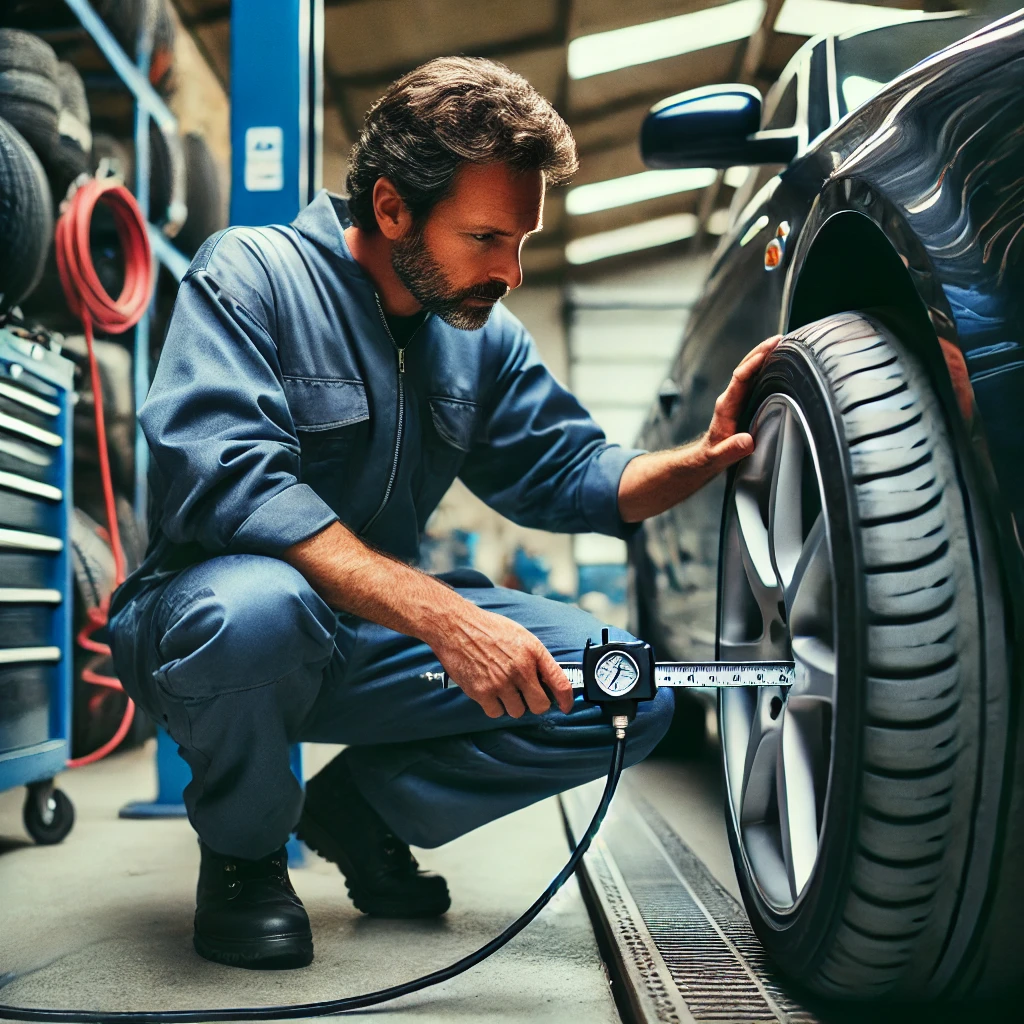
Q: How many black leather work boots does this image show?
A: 2